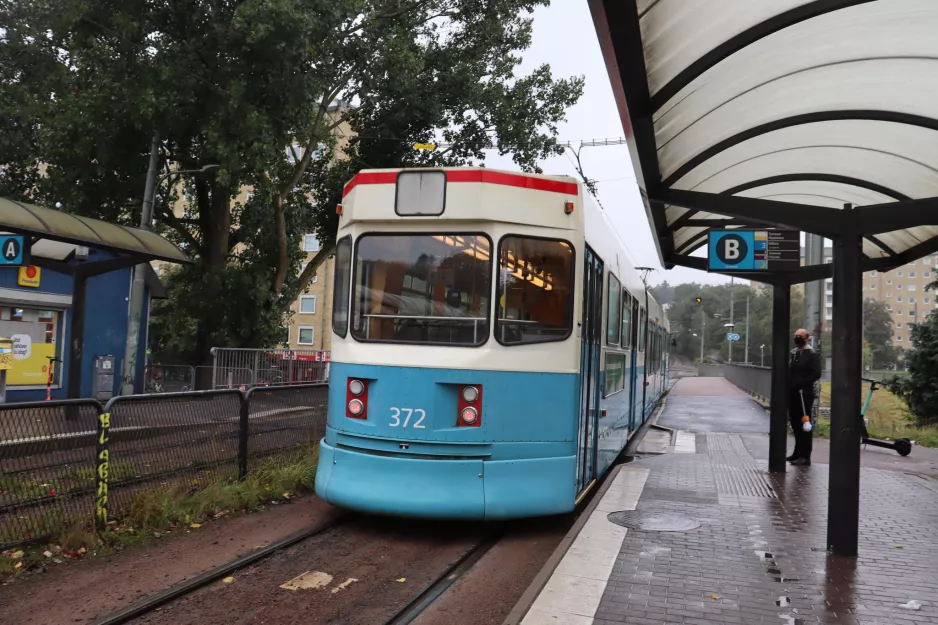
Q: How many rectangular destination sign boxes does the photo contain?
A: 1